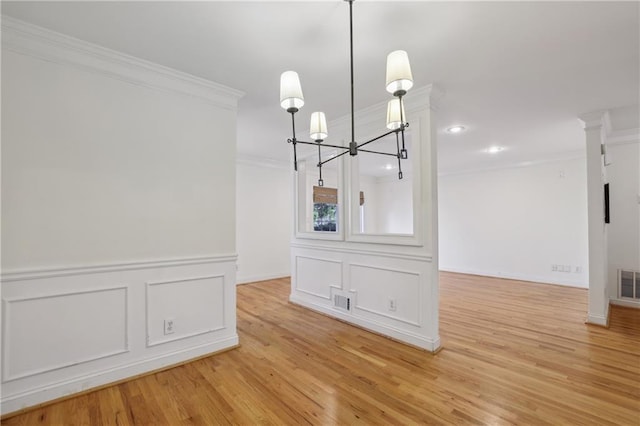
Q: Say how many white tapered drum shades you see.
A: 4